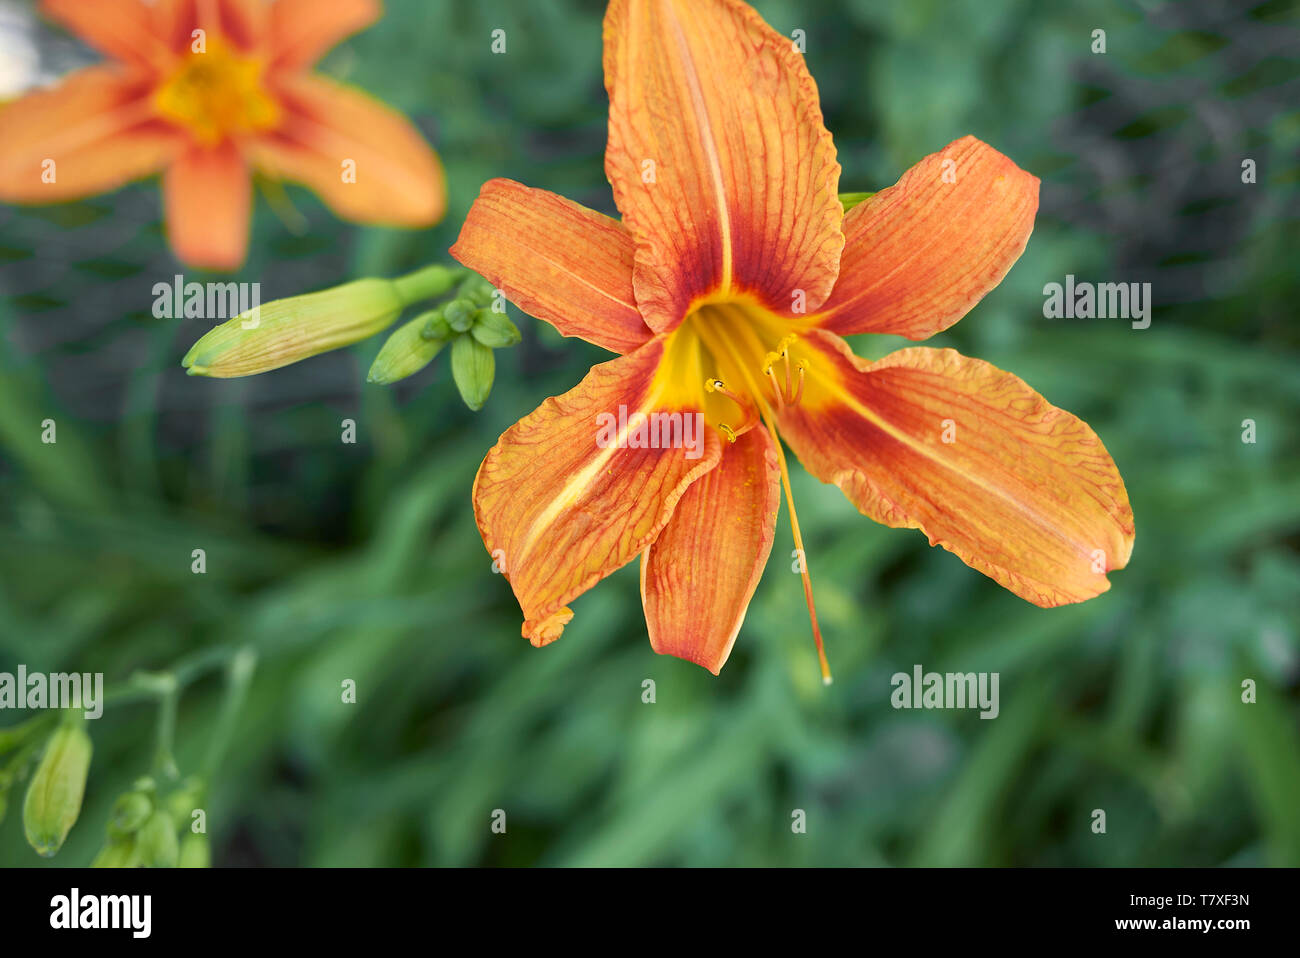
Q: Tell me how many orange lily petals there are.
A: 12